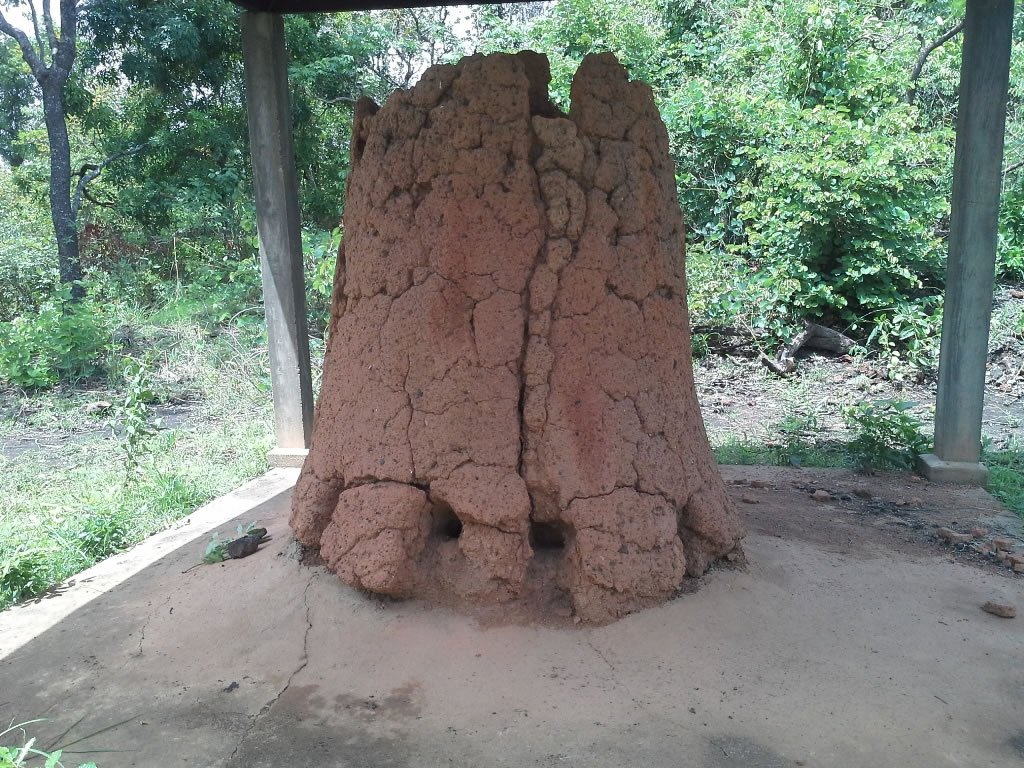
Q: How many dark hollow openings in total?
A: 2